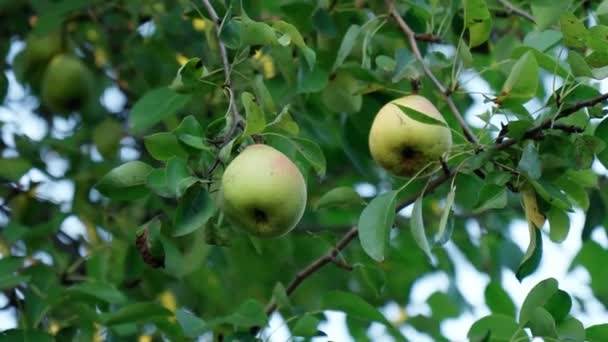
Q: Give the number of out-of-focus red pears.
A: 0